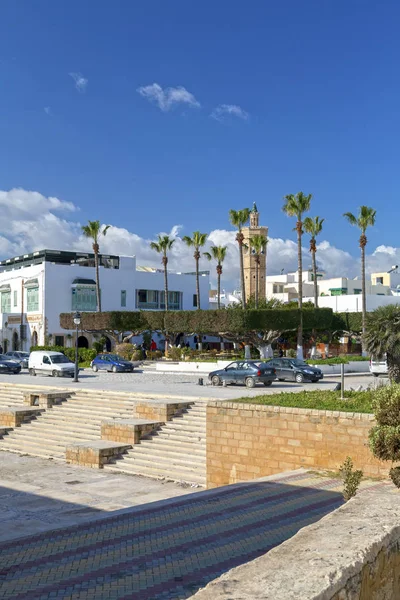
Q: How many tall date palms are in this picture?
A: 9